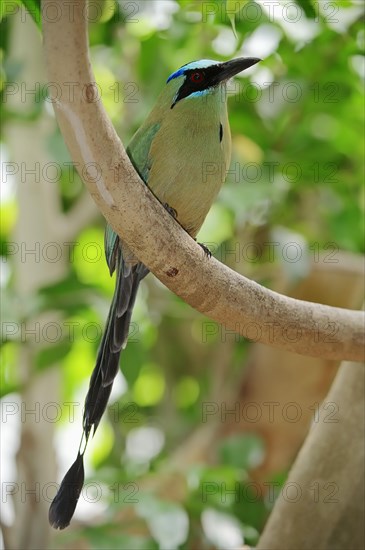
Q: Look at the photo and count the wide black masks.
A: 1